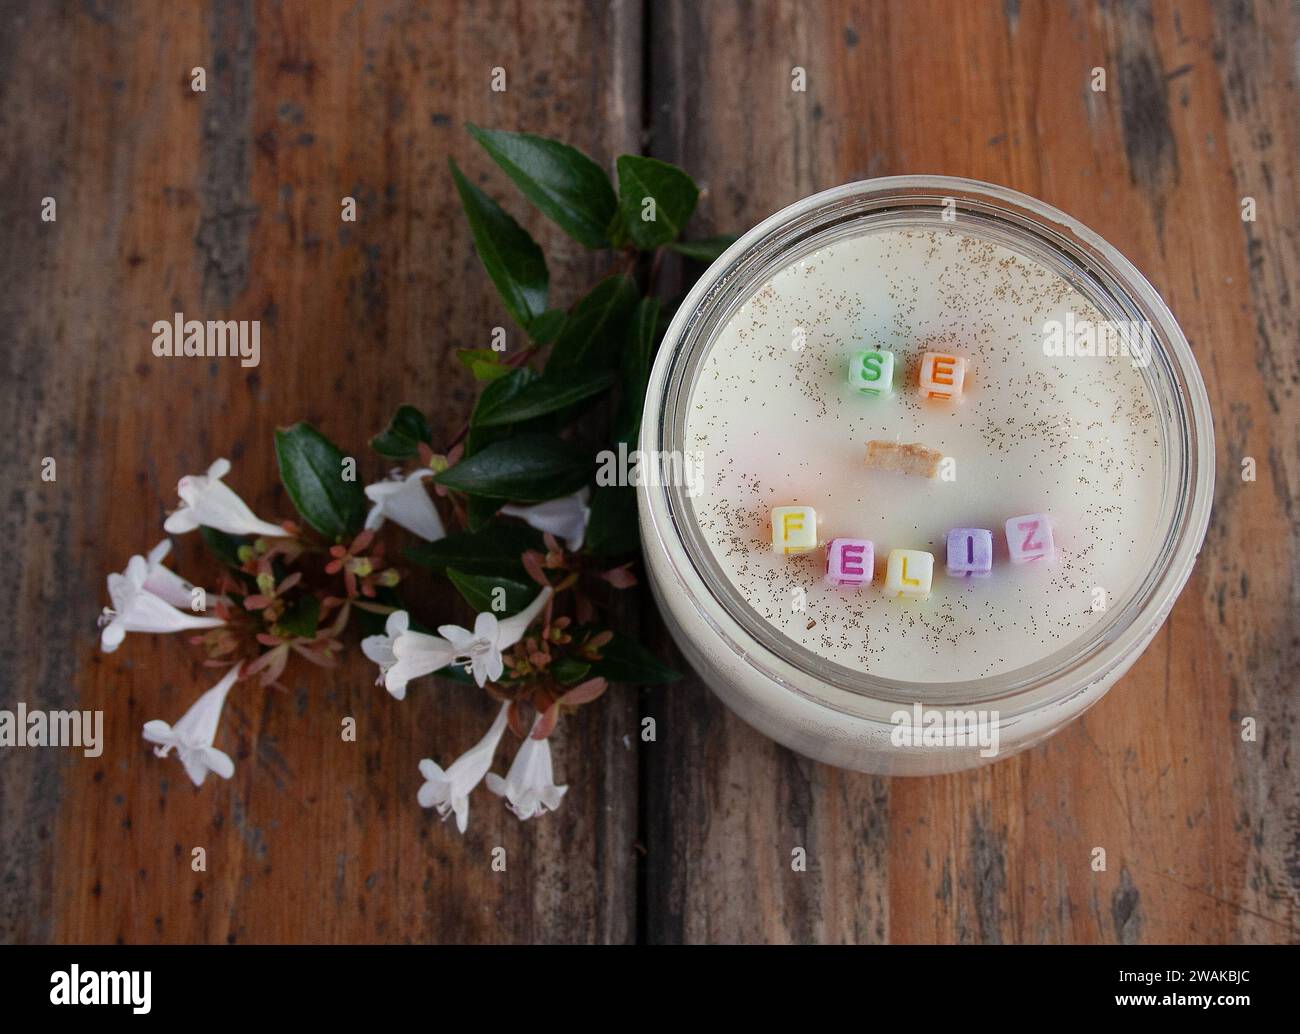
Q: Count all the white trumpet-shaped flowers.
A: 10